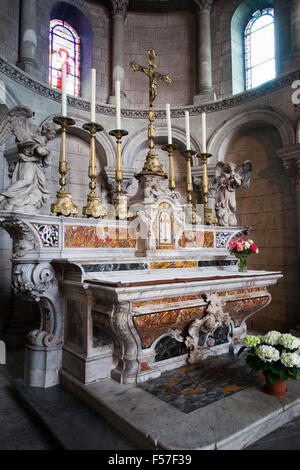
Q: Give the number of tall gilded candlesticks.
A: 6